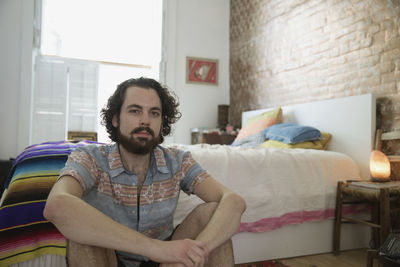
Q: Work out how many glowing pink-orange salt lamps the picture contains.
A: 1